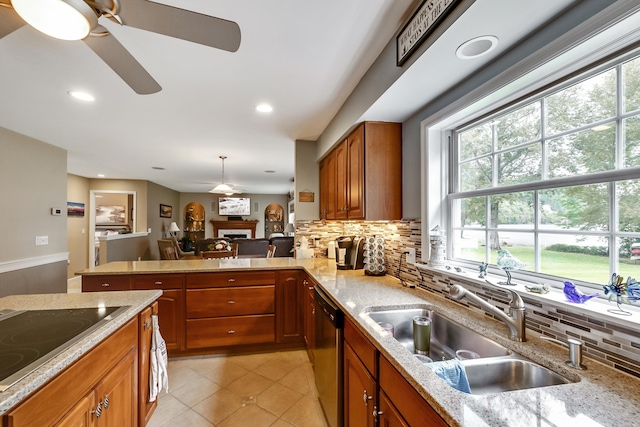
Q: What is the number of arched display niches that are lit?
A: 2